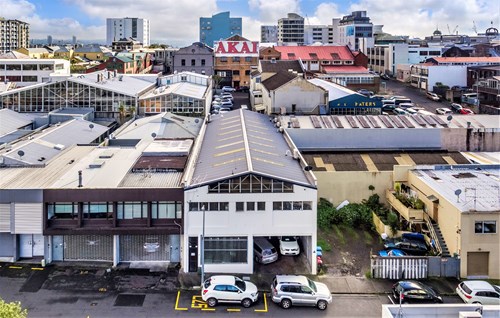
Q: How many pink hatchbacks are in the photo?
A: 0